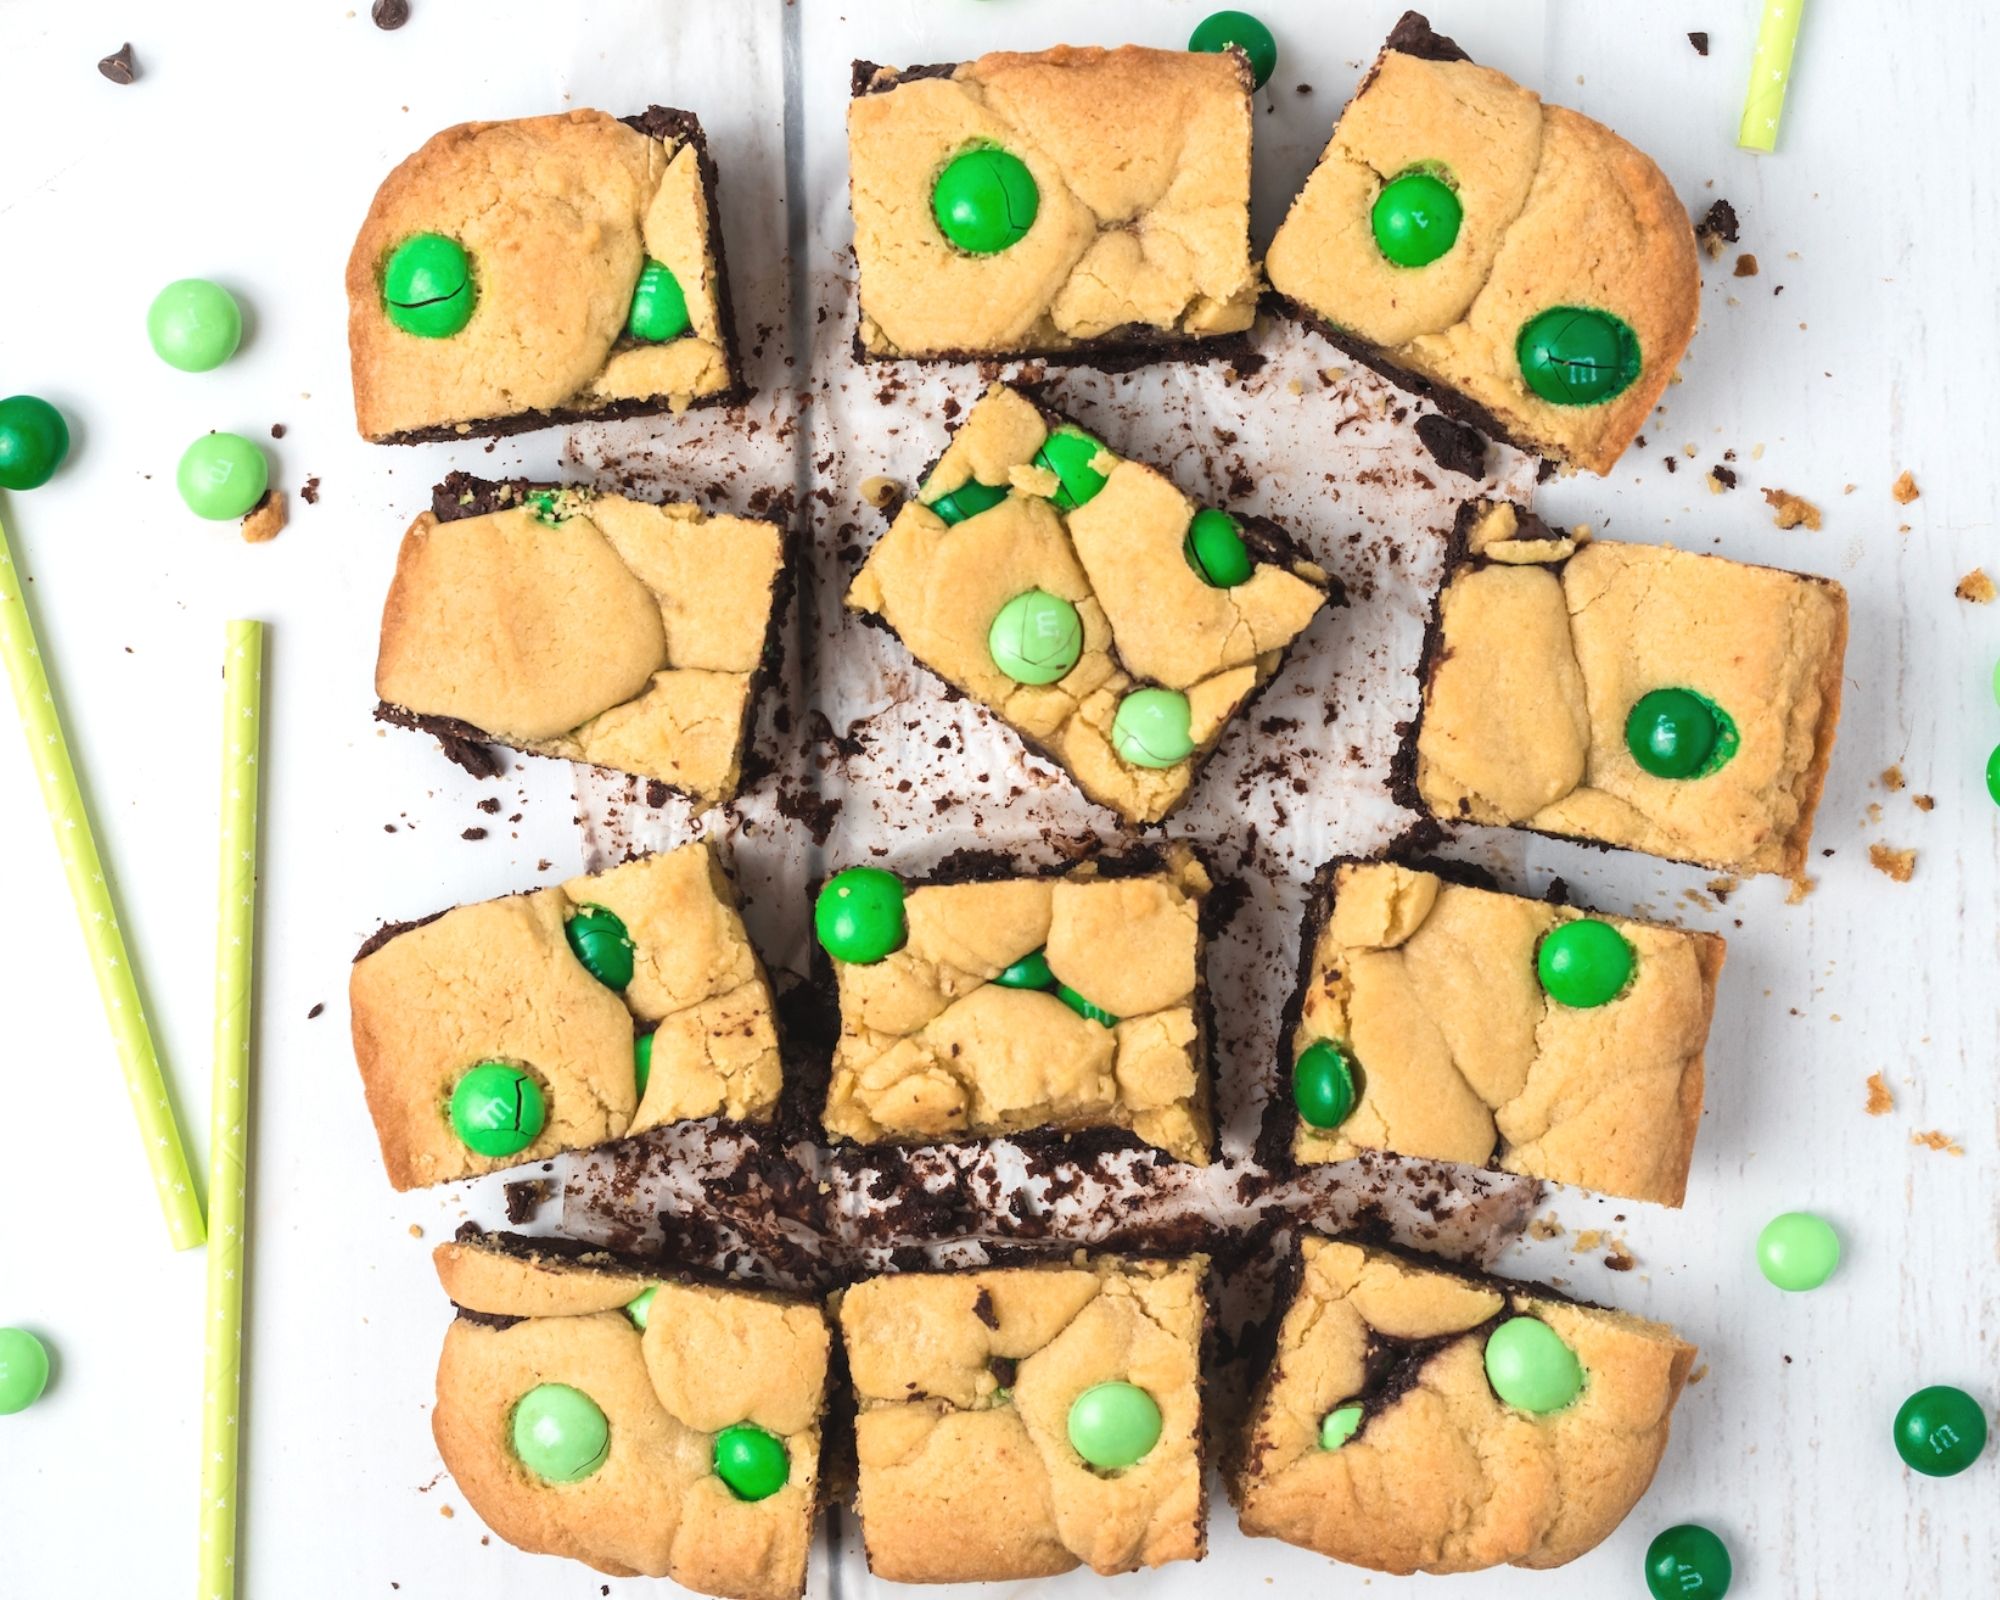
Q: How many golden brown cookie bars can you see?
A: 12